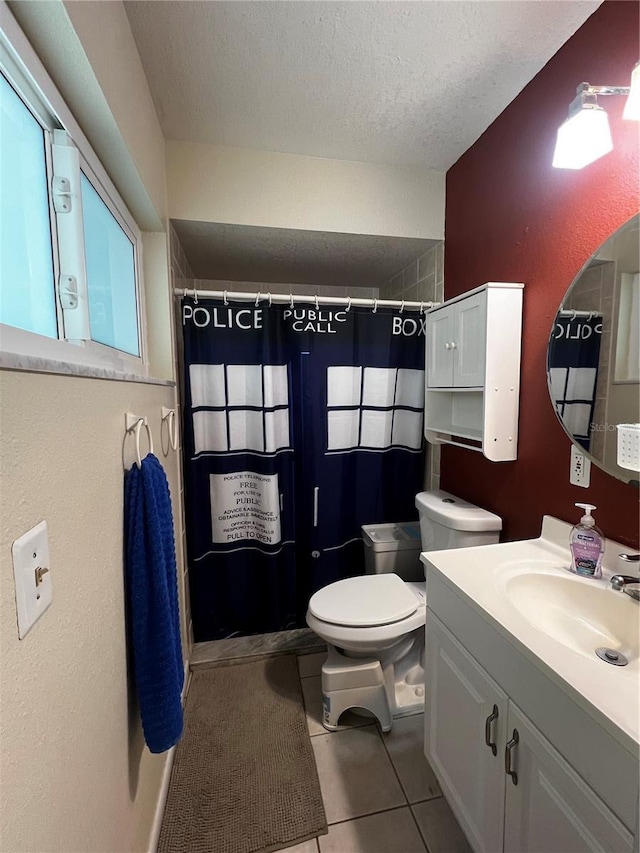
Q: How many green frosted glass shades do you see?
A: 0